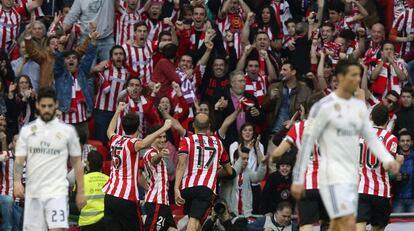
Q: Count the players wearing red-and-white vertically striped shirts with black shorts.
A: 5